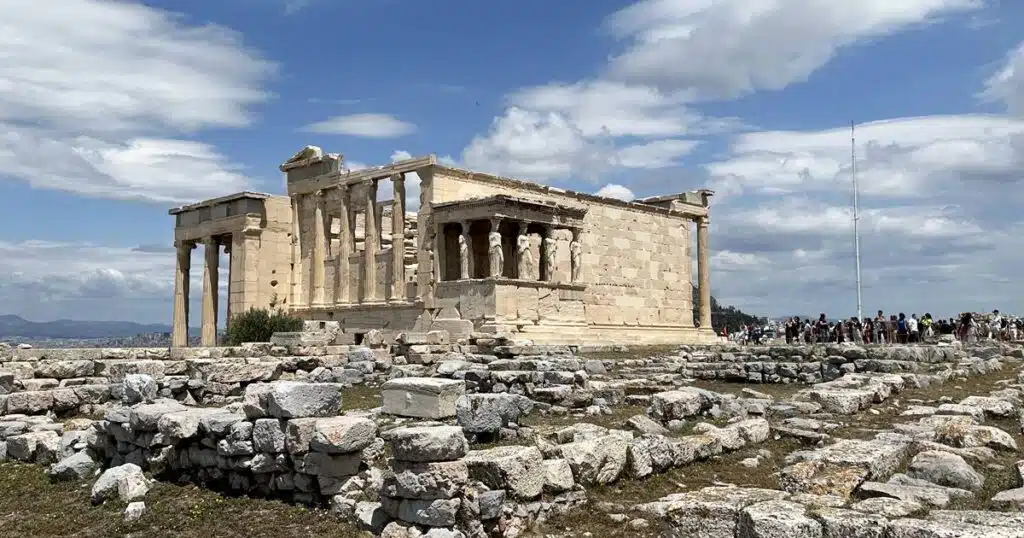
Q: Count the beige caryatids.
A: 5